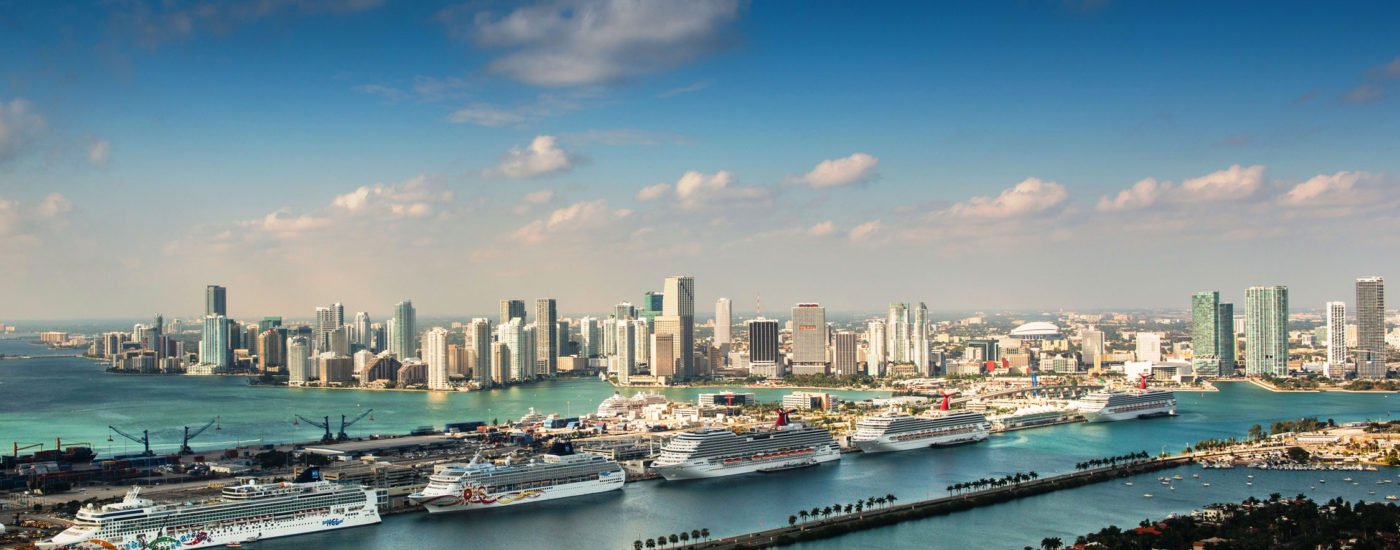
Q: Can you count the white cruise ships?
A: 5